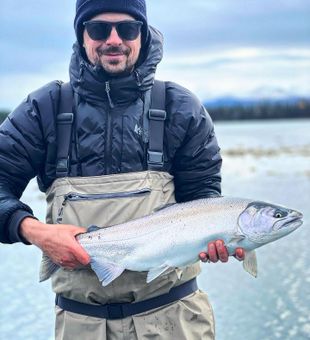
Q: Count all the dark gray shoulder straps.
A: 2